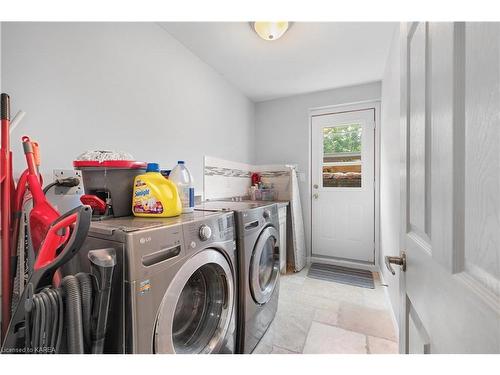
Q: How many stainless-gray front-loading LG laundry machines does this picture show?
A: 2